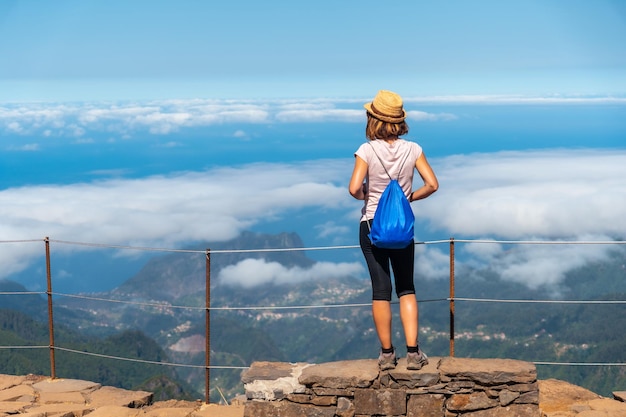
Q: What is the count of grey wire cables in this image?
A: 3